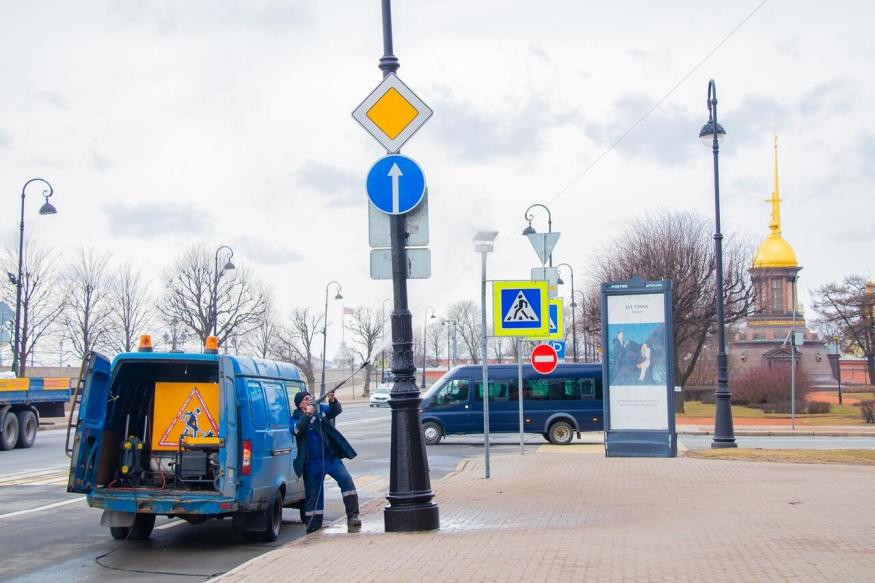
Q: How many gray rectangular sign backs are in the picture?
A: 3